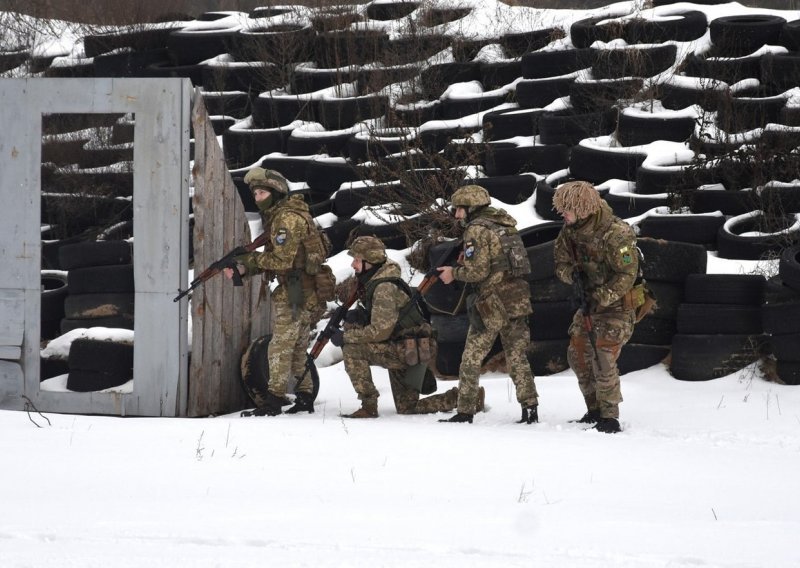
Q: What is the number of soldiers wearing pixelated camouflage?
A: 3